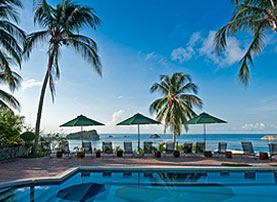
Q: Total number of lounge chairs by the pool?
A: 12